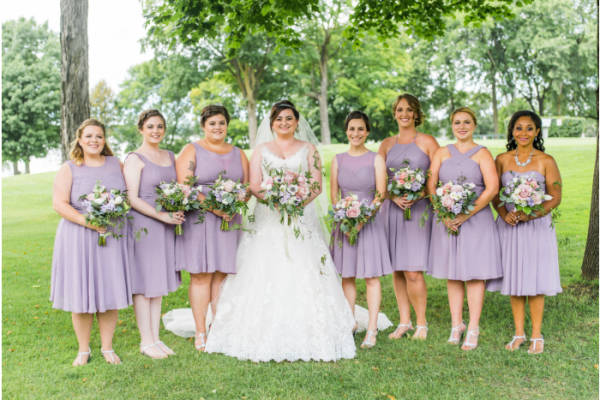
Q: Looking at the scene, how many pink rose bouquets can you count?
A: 8